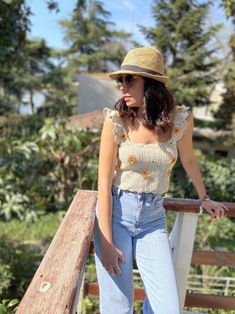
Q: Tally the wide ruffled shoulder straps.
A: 2